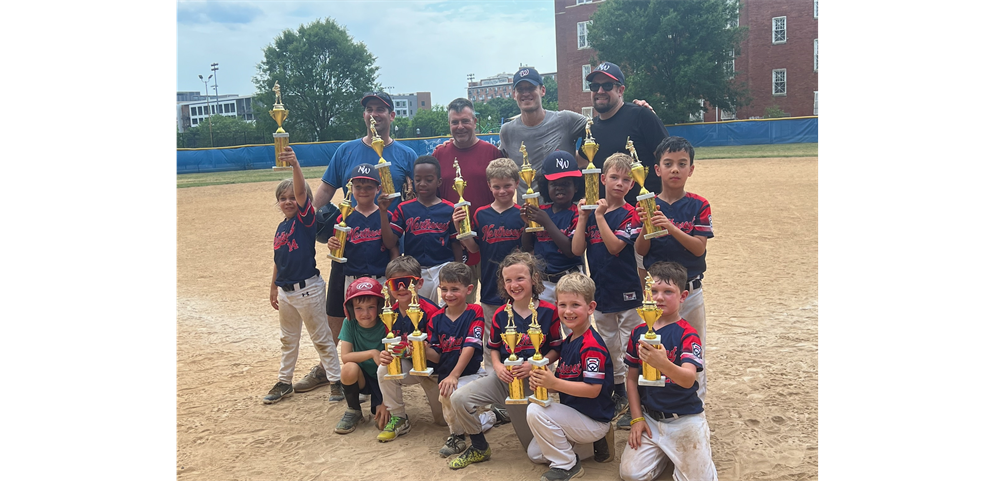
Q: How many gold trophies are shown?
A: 12